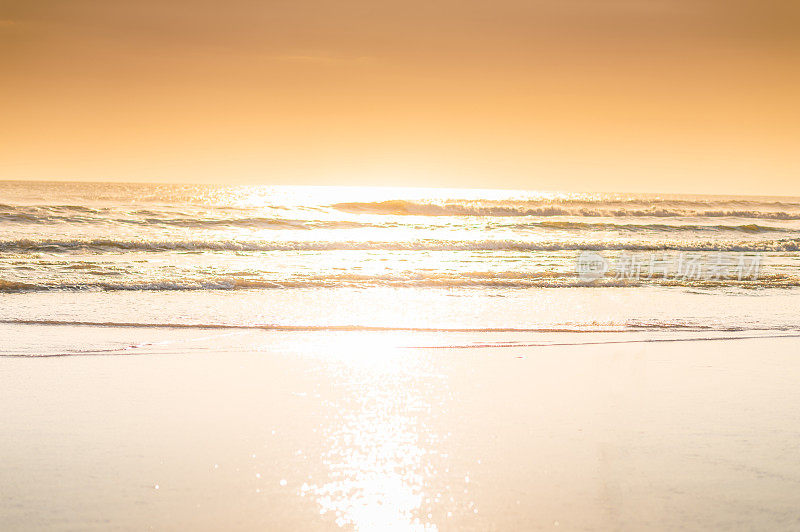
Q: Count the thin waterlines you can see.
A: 2